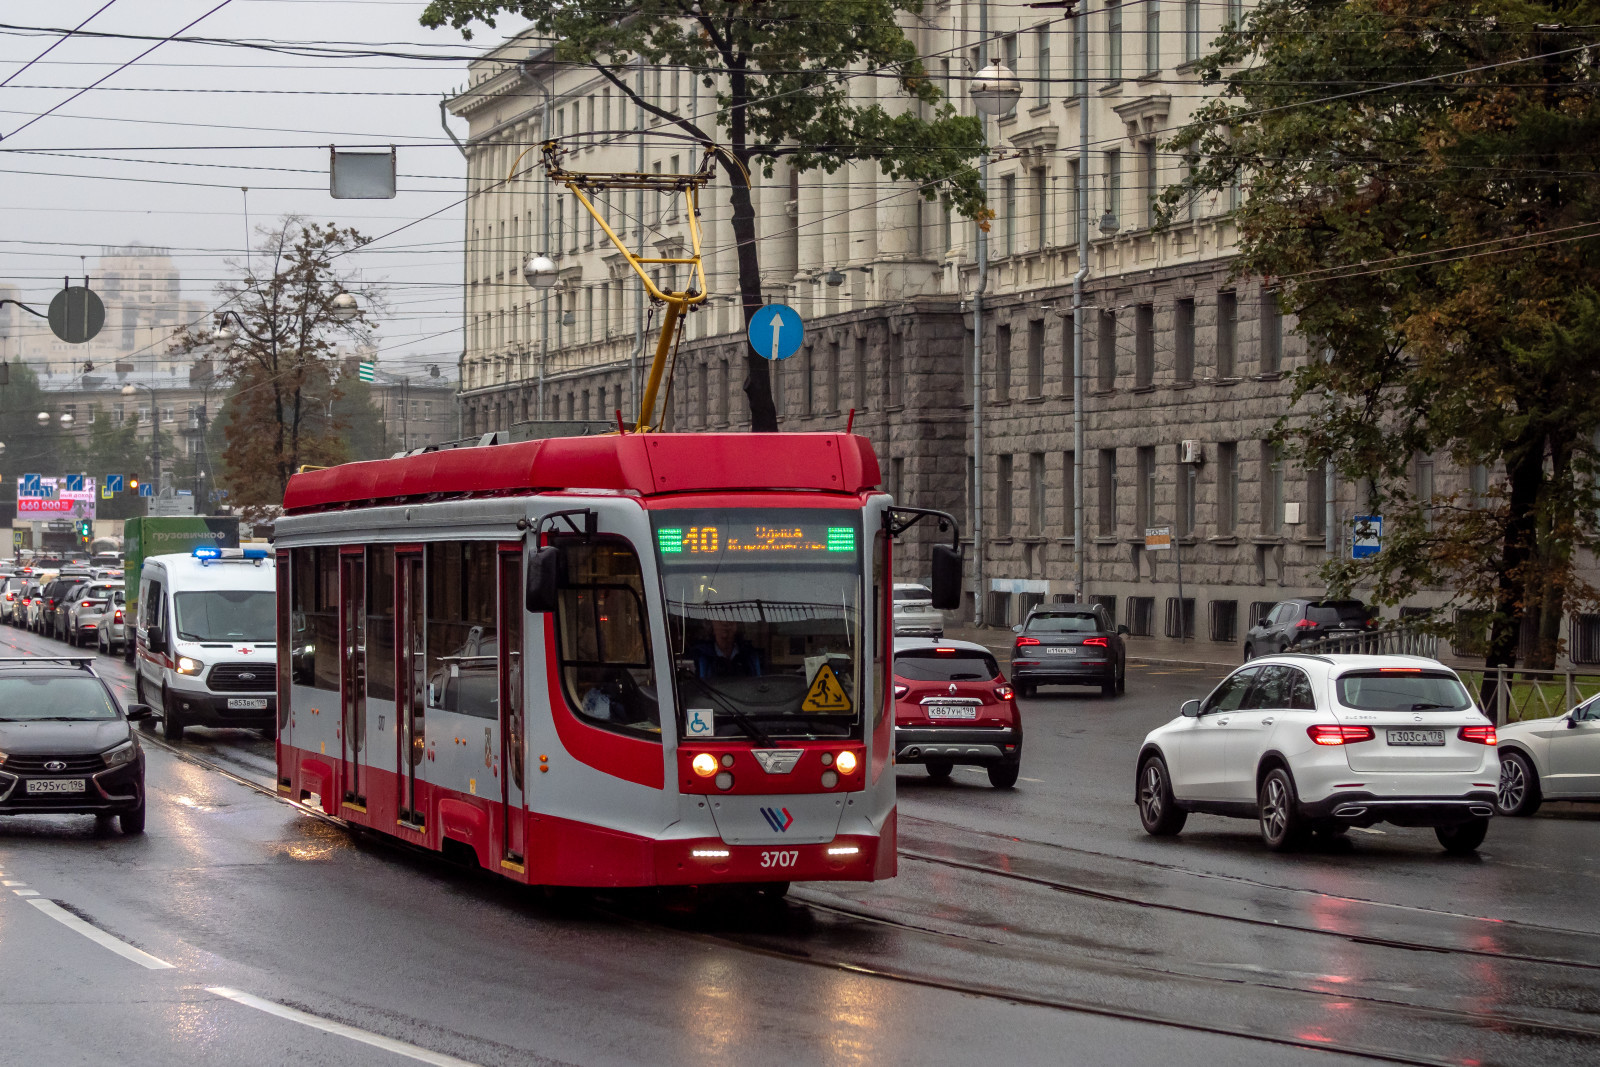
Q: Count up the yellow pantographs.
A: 1